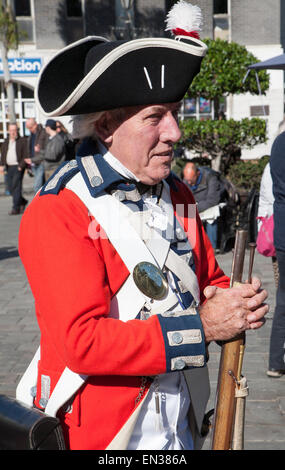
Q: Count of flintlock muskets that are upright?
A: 1